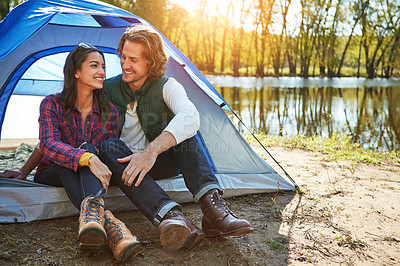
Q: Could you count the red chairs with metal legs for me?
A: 0